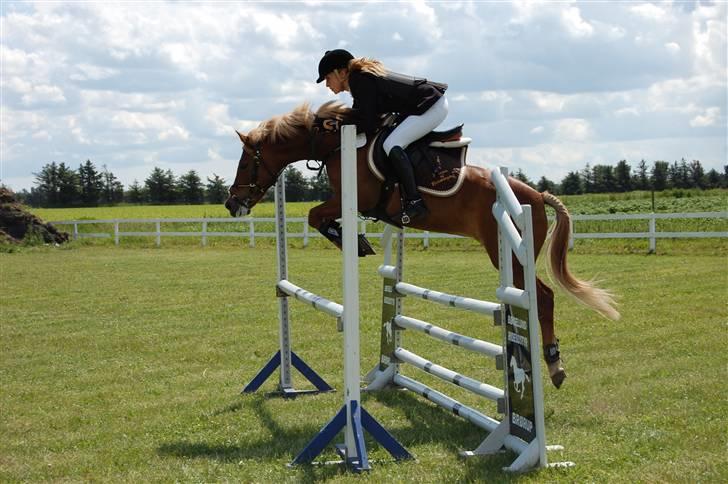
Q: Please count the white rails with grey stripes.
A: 5